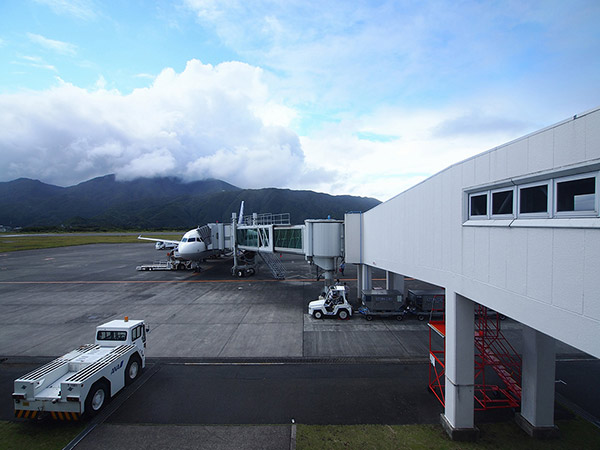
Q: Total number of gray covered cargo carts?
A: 2